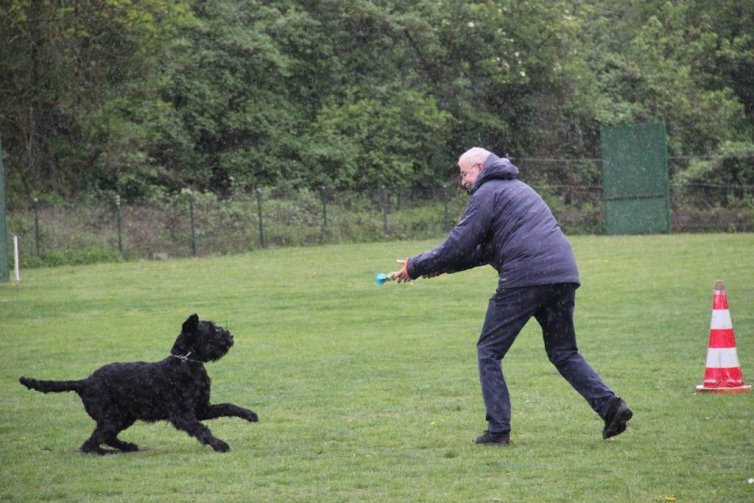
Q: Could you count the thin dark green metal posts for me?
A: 7